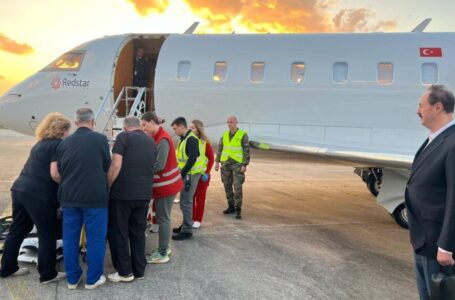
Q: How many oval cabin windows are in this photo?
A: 7